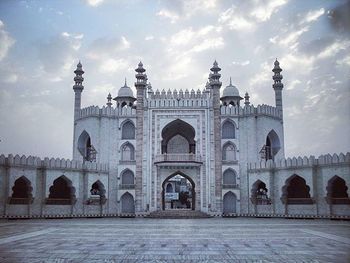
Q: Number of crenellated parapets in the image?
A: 5